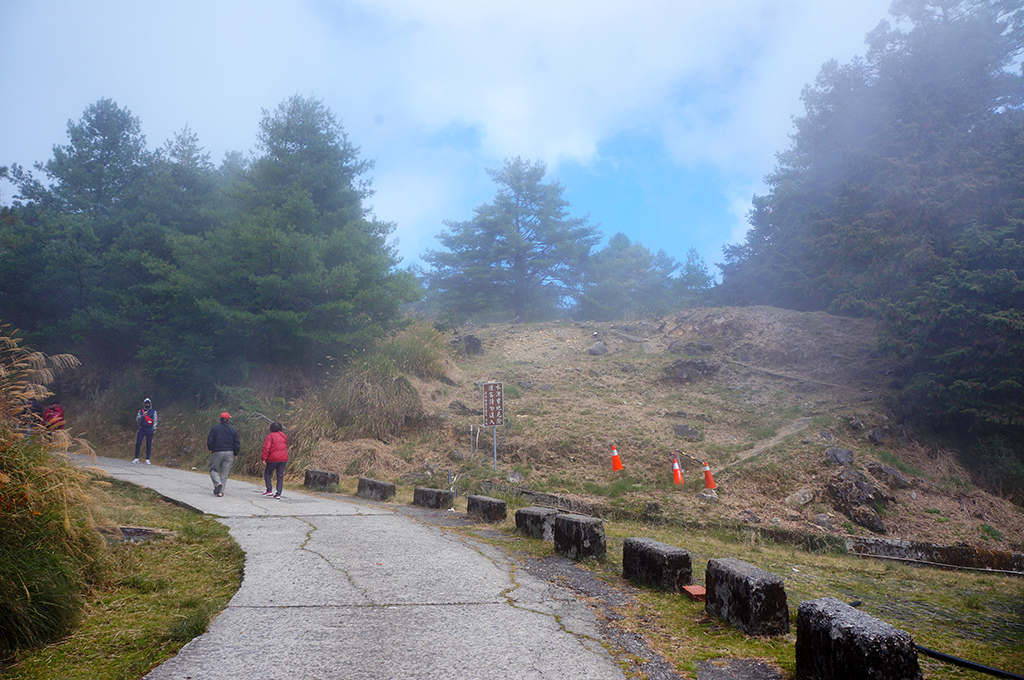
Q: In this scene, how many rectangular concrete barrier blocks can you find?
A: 9